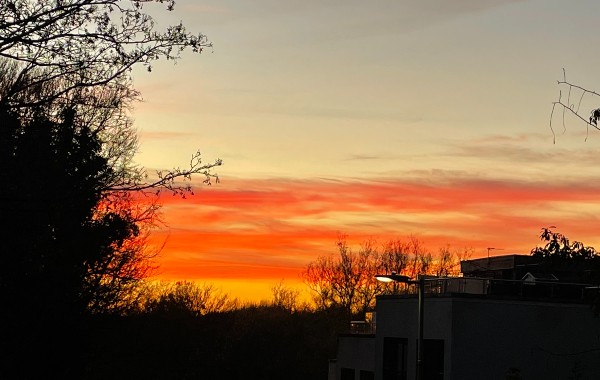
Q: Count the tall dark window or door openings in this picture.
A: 2